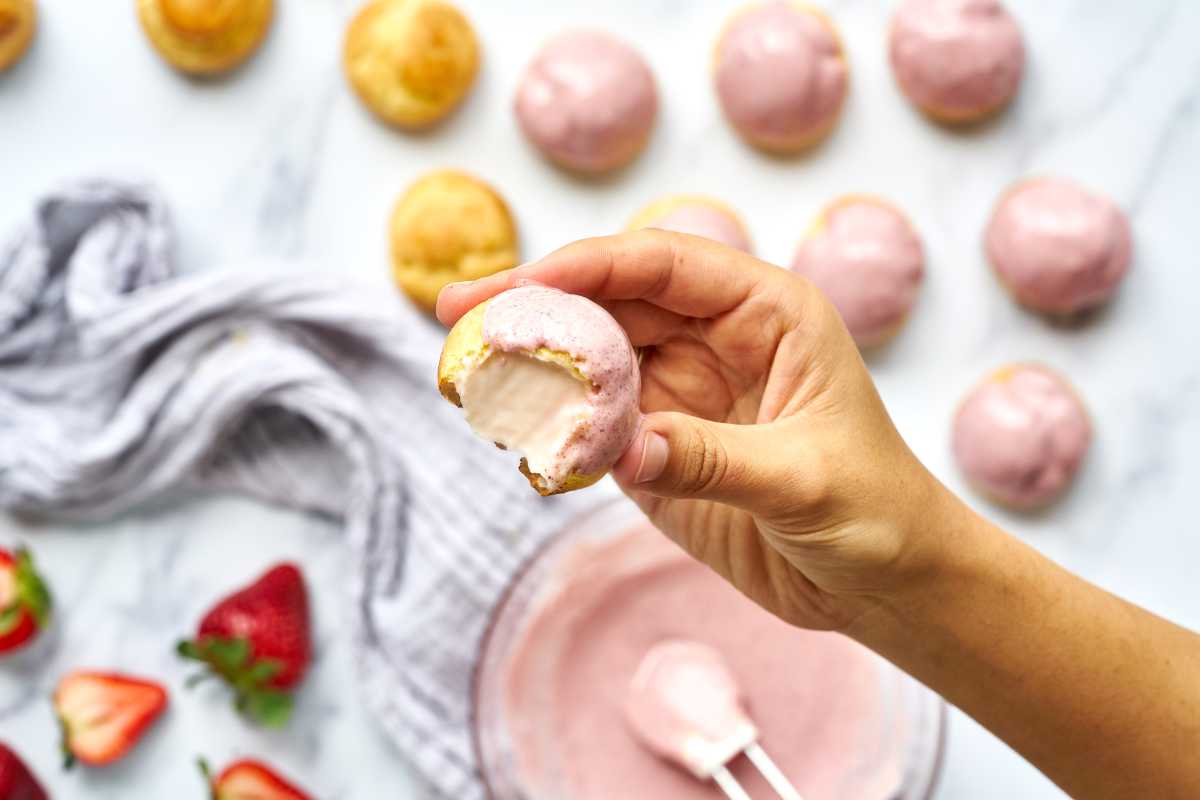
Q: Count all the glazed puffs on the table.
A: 7